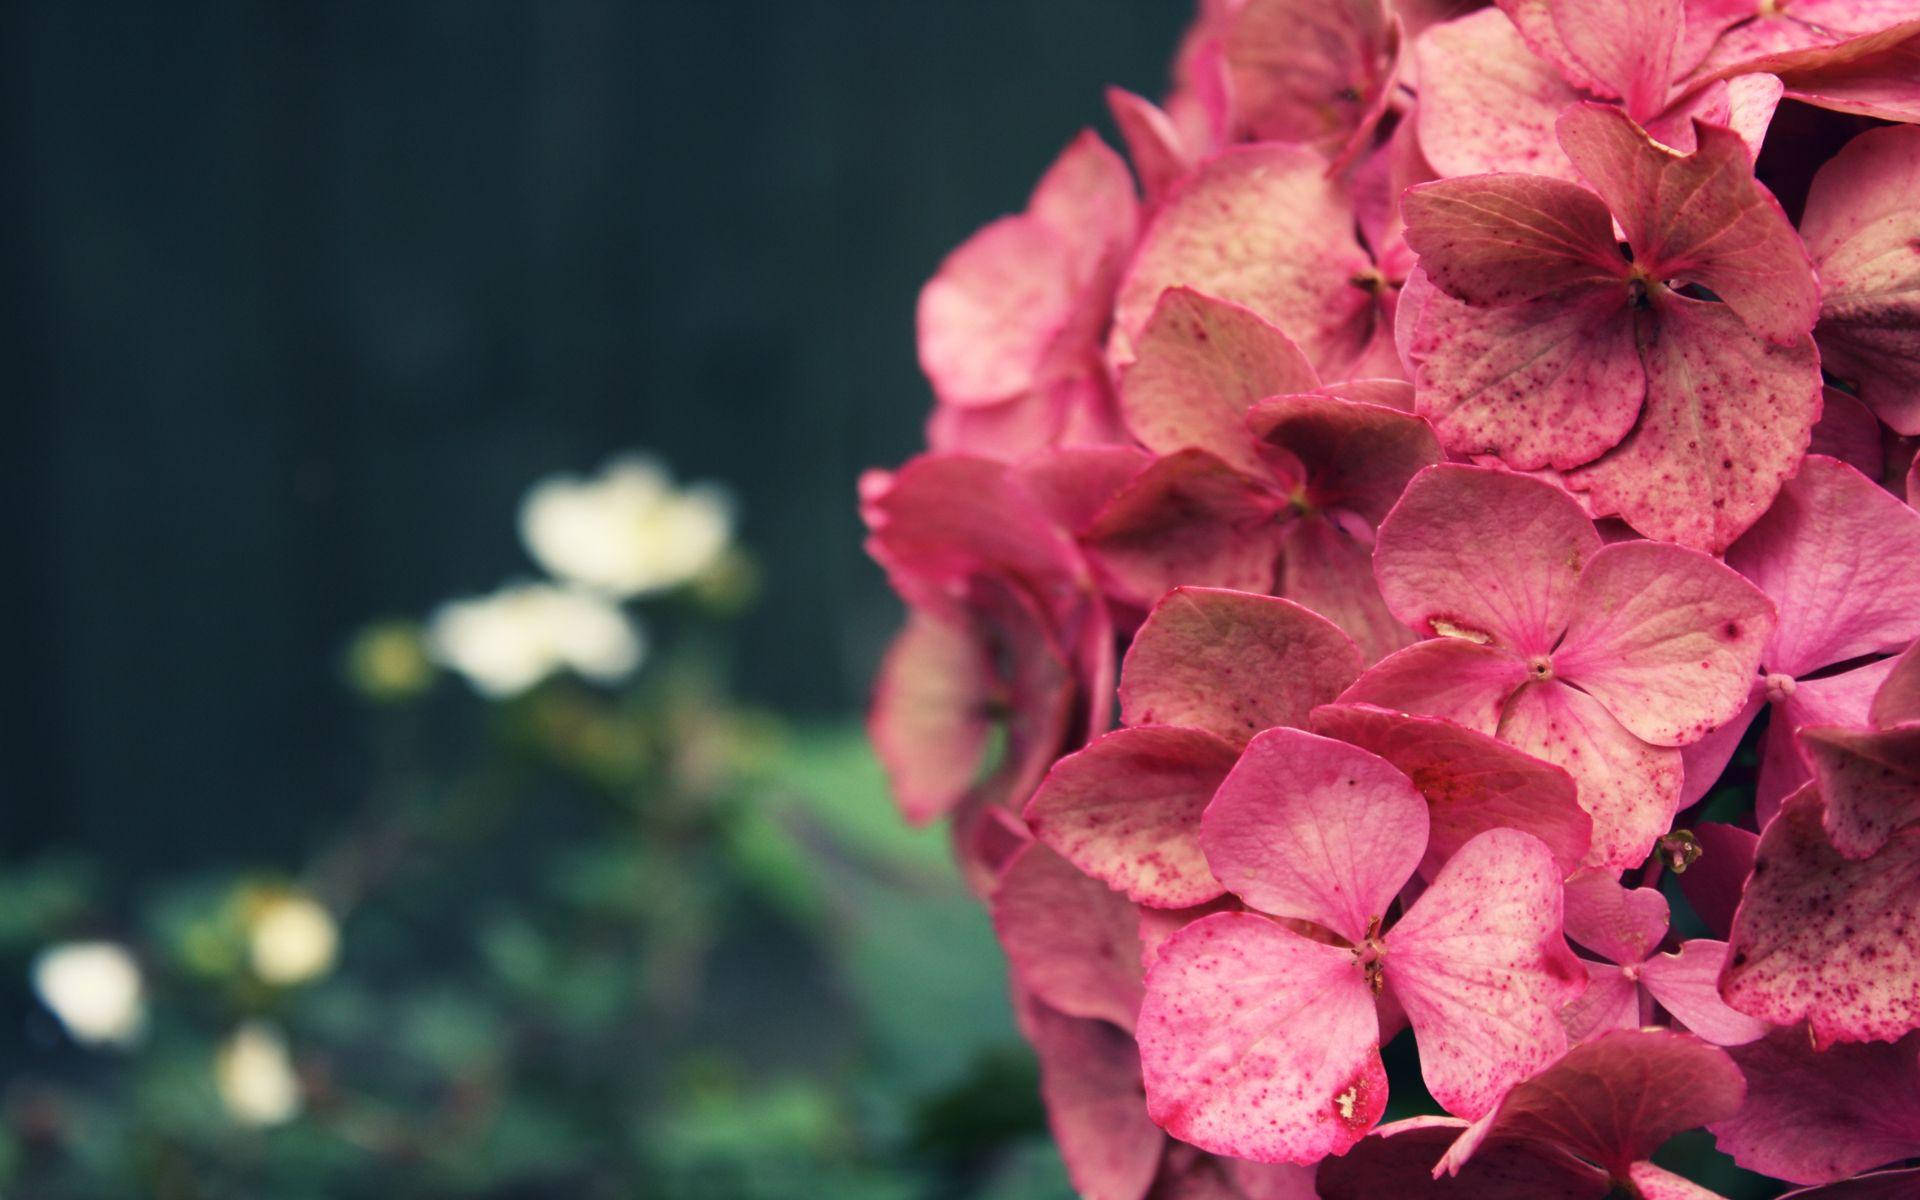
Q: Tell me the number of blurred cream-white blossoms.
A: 5